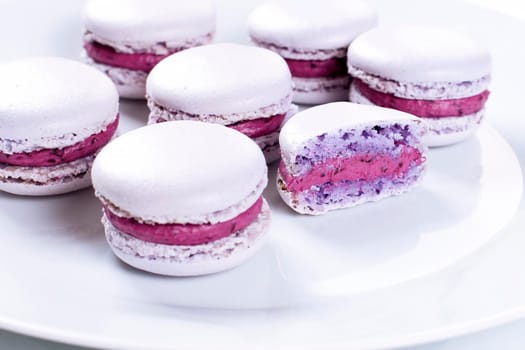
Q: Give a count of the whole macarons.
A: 6